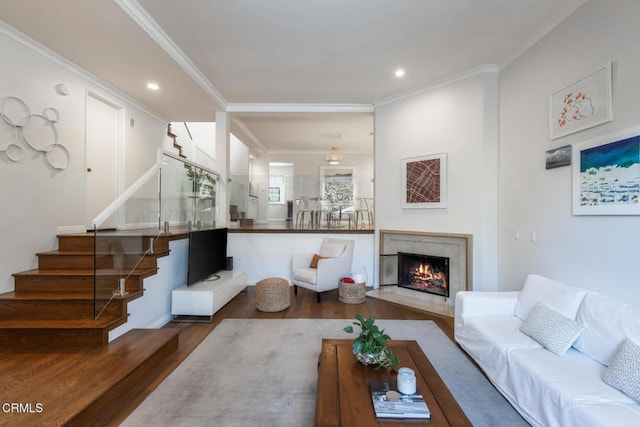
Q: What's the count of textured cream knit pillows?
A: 2